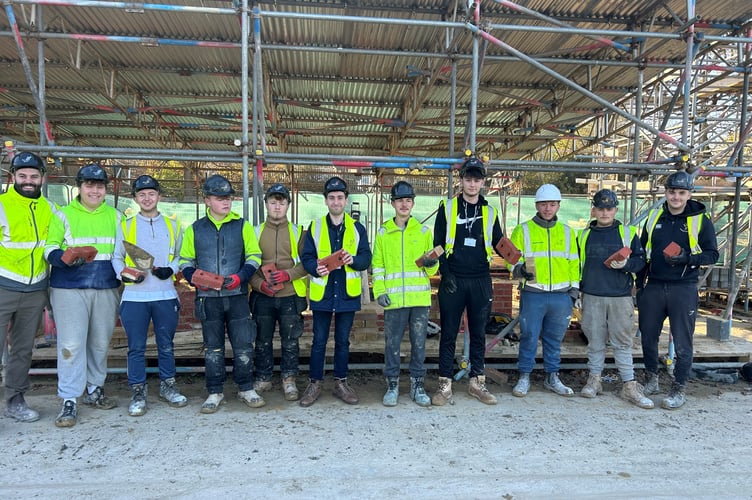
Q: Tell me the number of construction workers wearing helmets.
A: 11